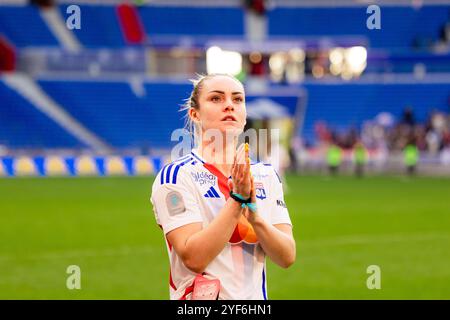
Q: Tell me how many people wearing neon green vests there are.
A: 3